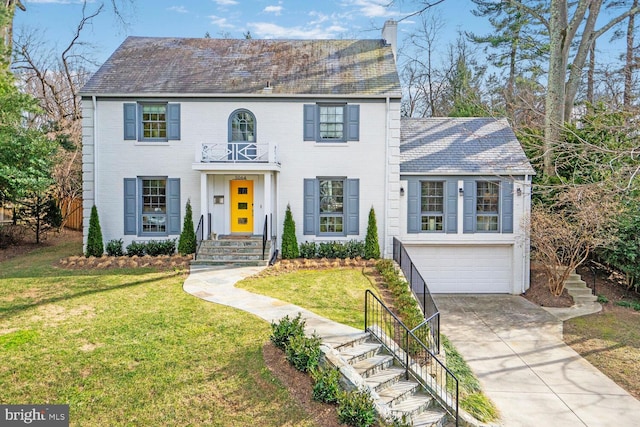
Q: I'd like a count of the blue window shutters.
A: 12